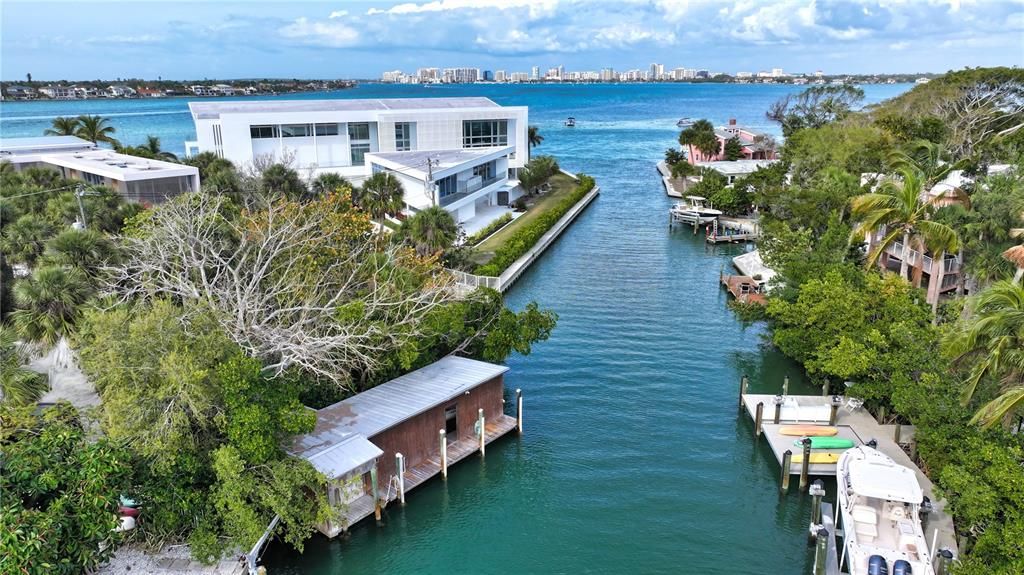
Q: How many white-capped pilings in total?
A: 4